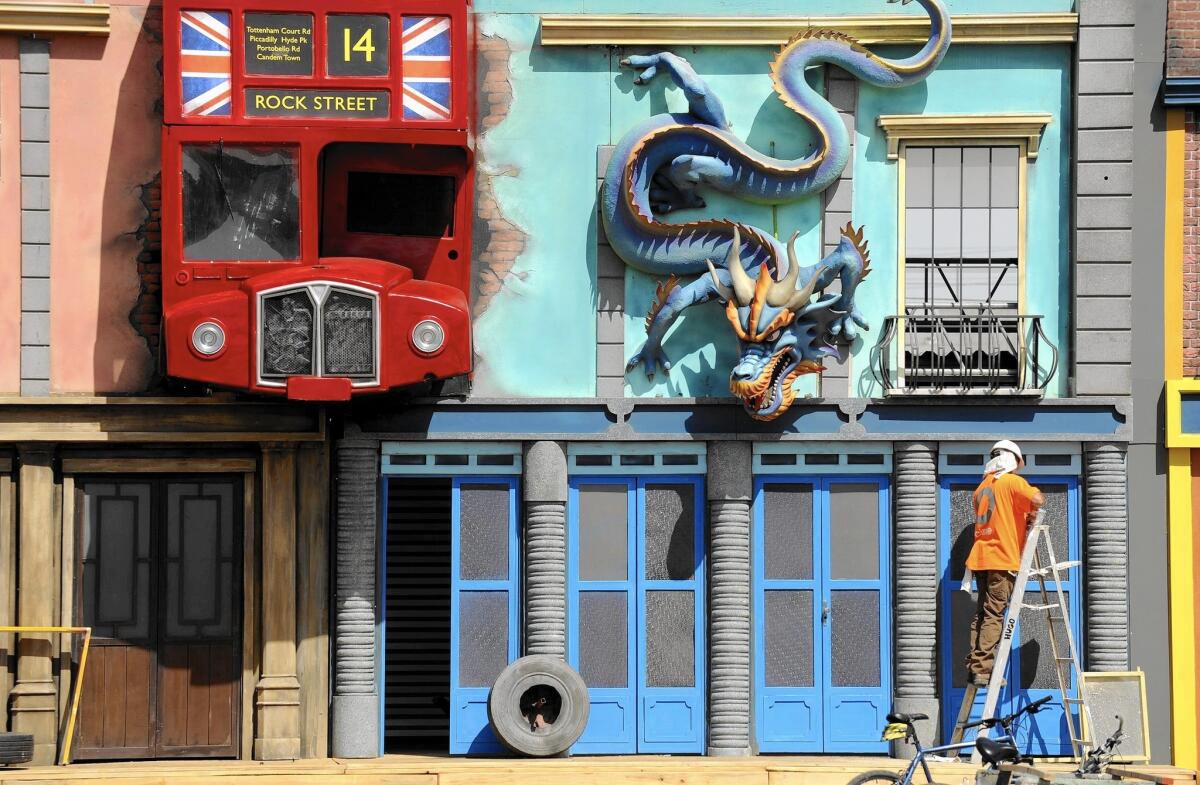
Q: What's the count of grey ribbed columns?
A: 5